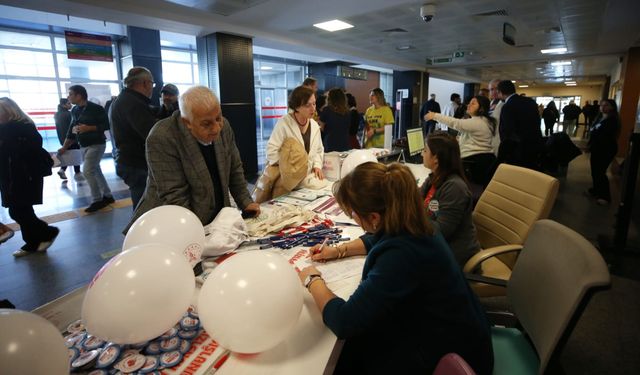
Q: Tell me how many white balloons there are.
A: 5